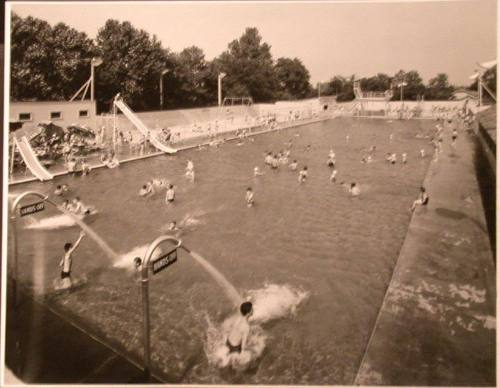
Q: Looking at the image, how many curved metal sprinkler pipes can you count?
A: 2